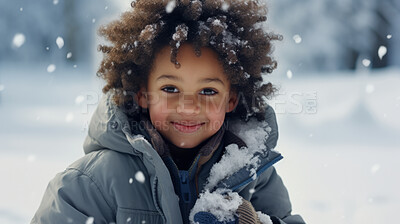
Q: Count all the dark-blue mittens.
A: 1